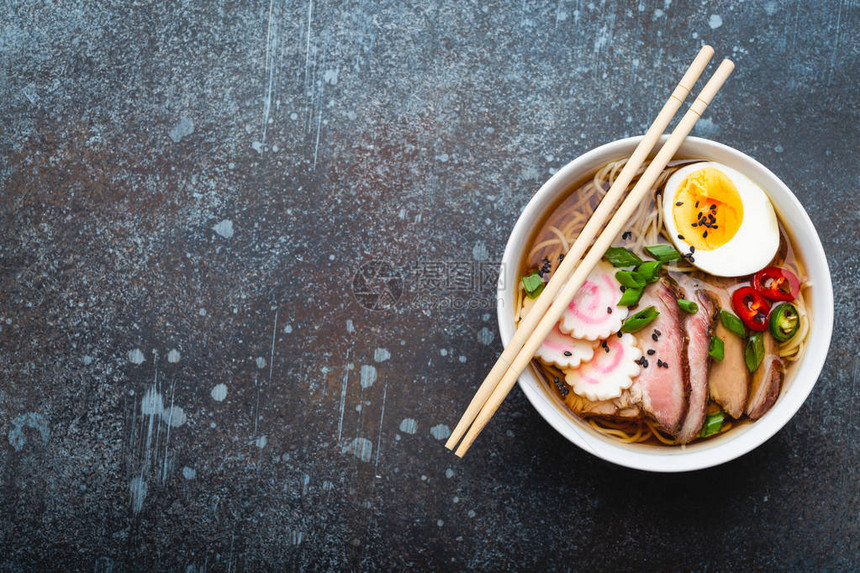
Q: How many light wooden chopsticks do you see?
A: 2